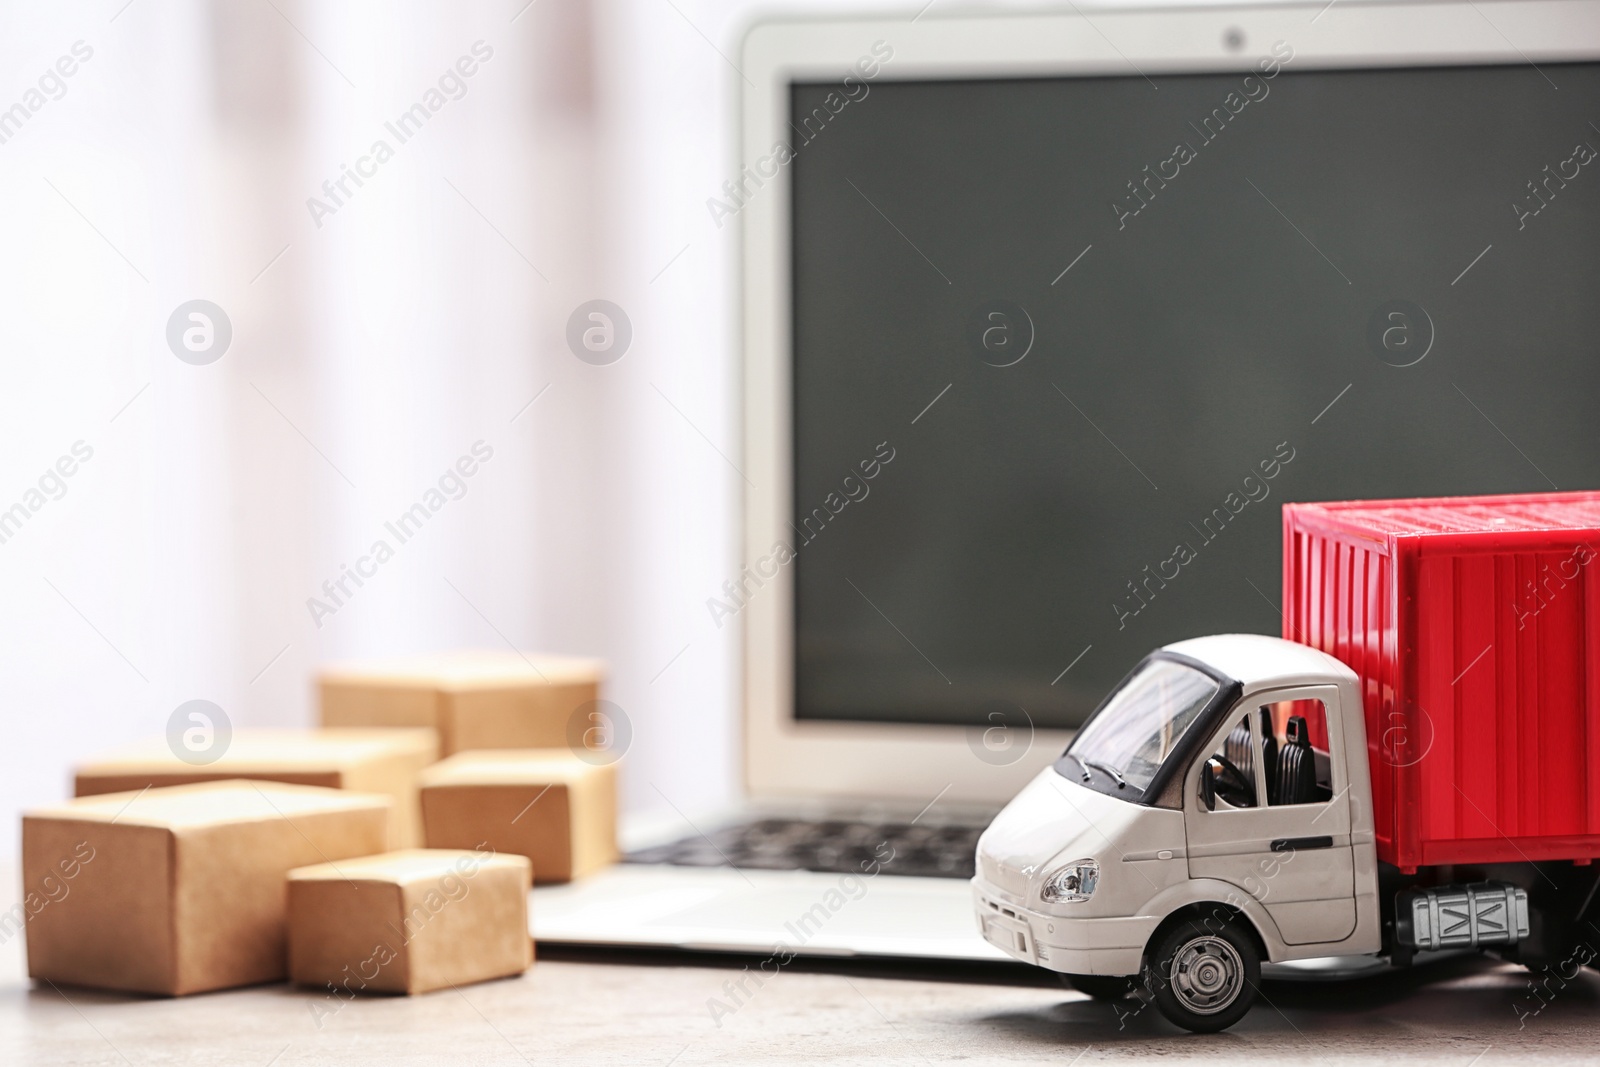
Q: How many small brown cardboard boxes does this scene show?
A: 5